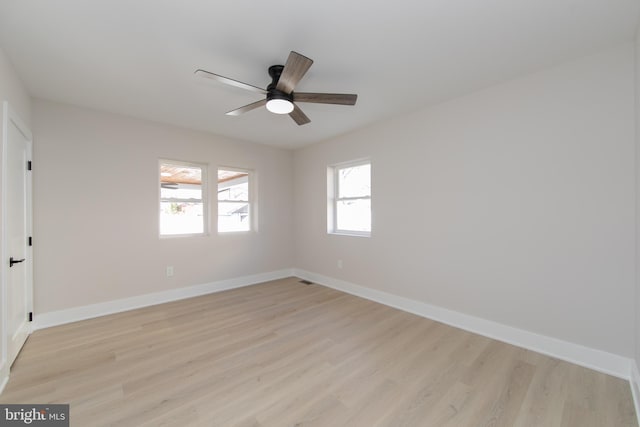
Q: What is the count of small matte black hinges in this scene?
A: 3